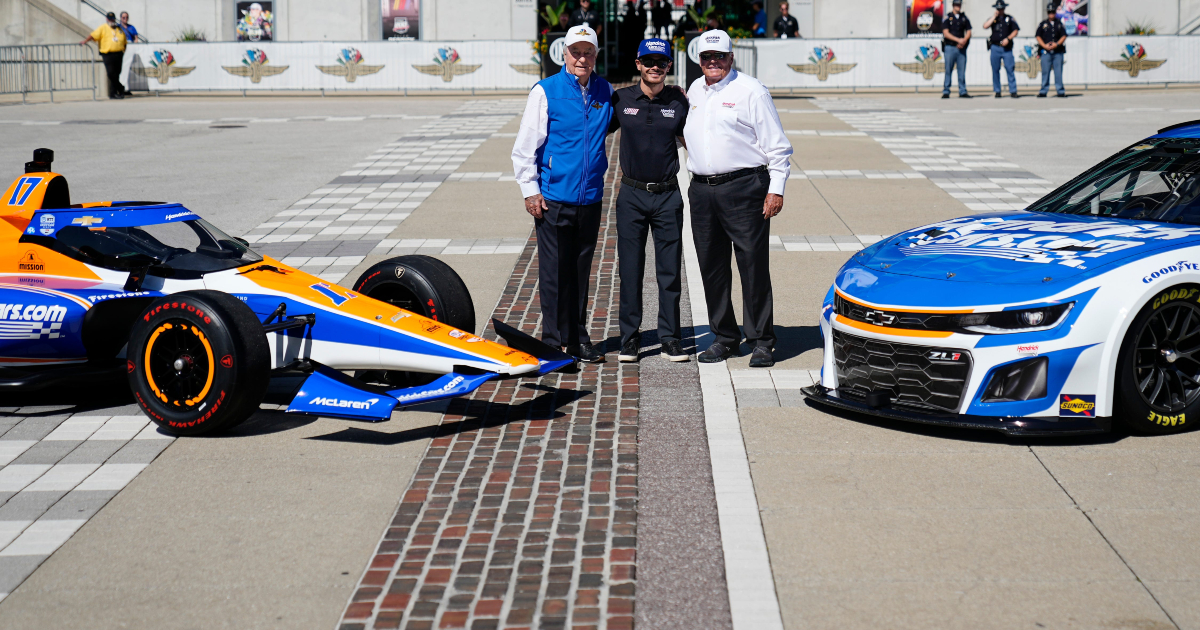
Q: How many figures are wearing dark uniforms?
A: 3